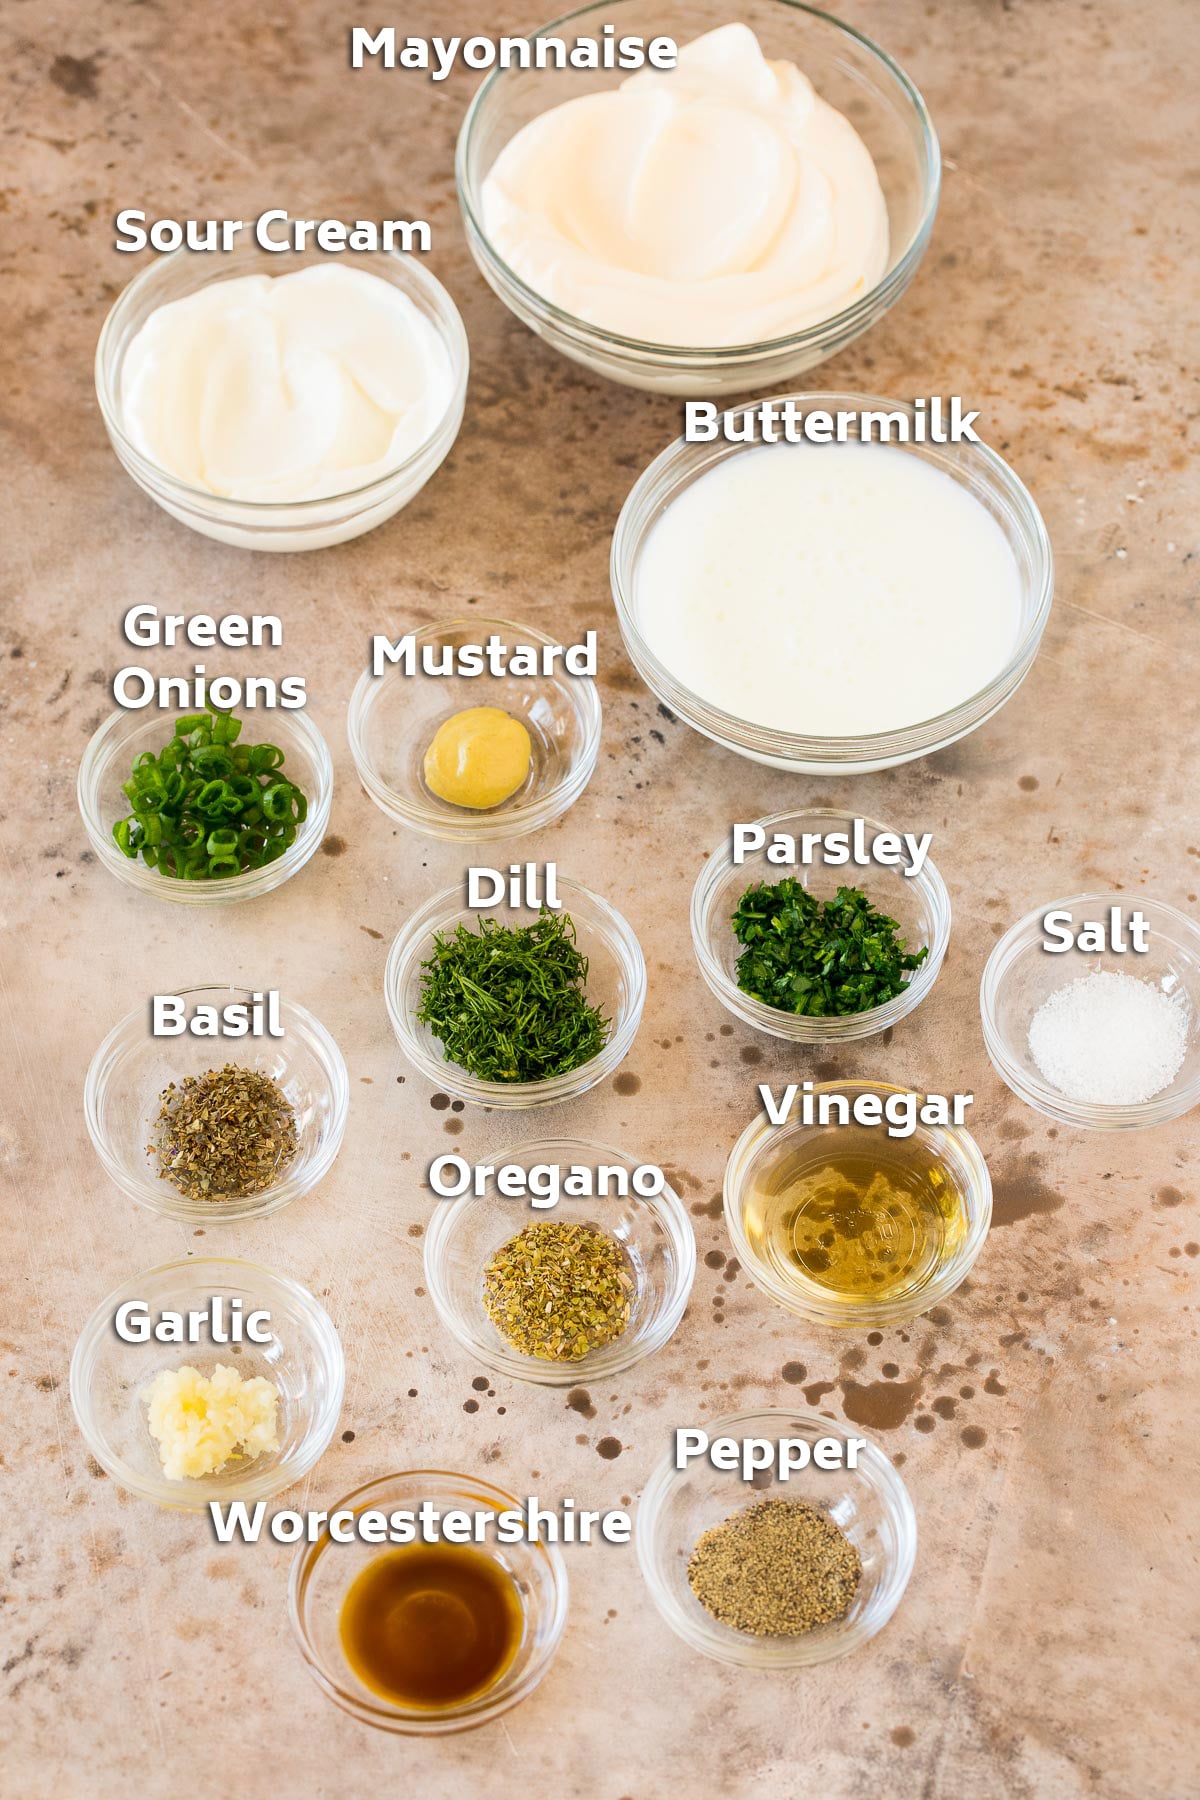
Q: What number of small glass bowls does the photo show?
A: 11